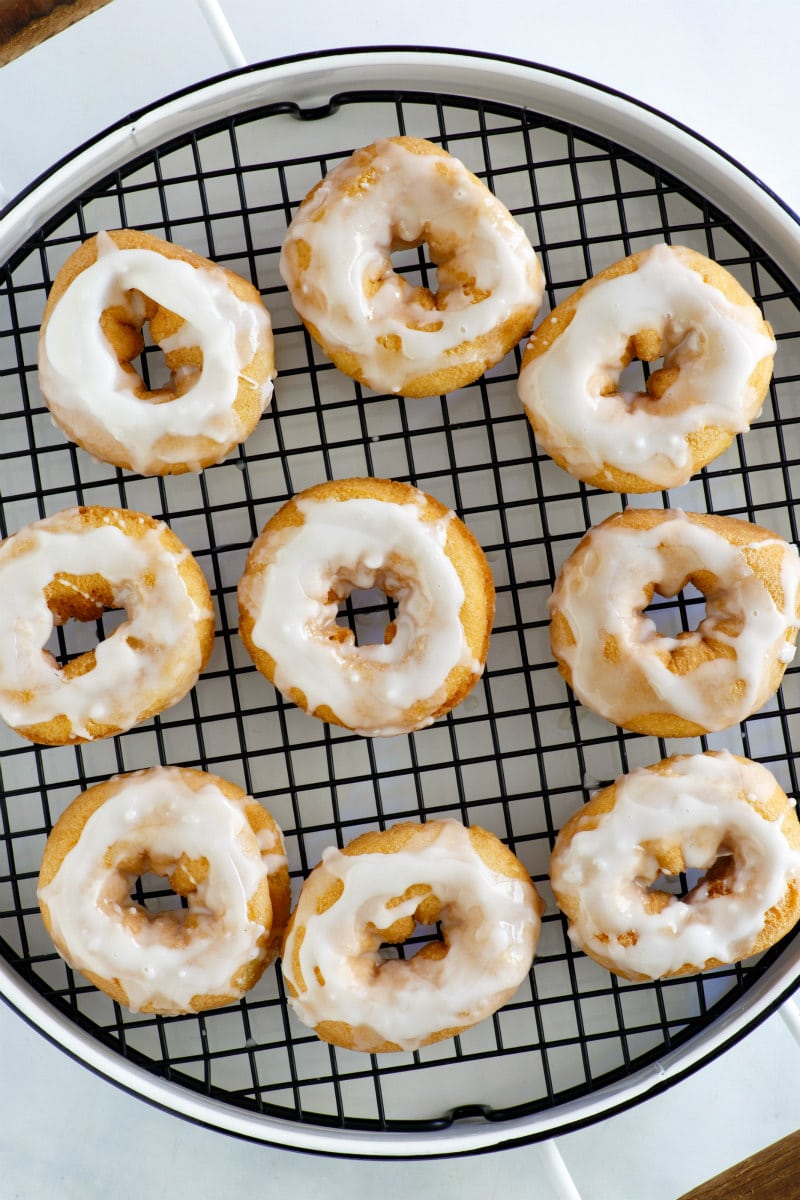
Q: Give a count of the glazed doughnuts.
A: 9